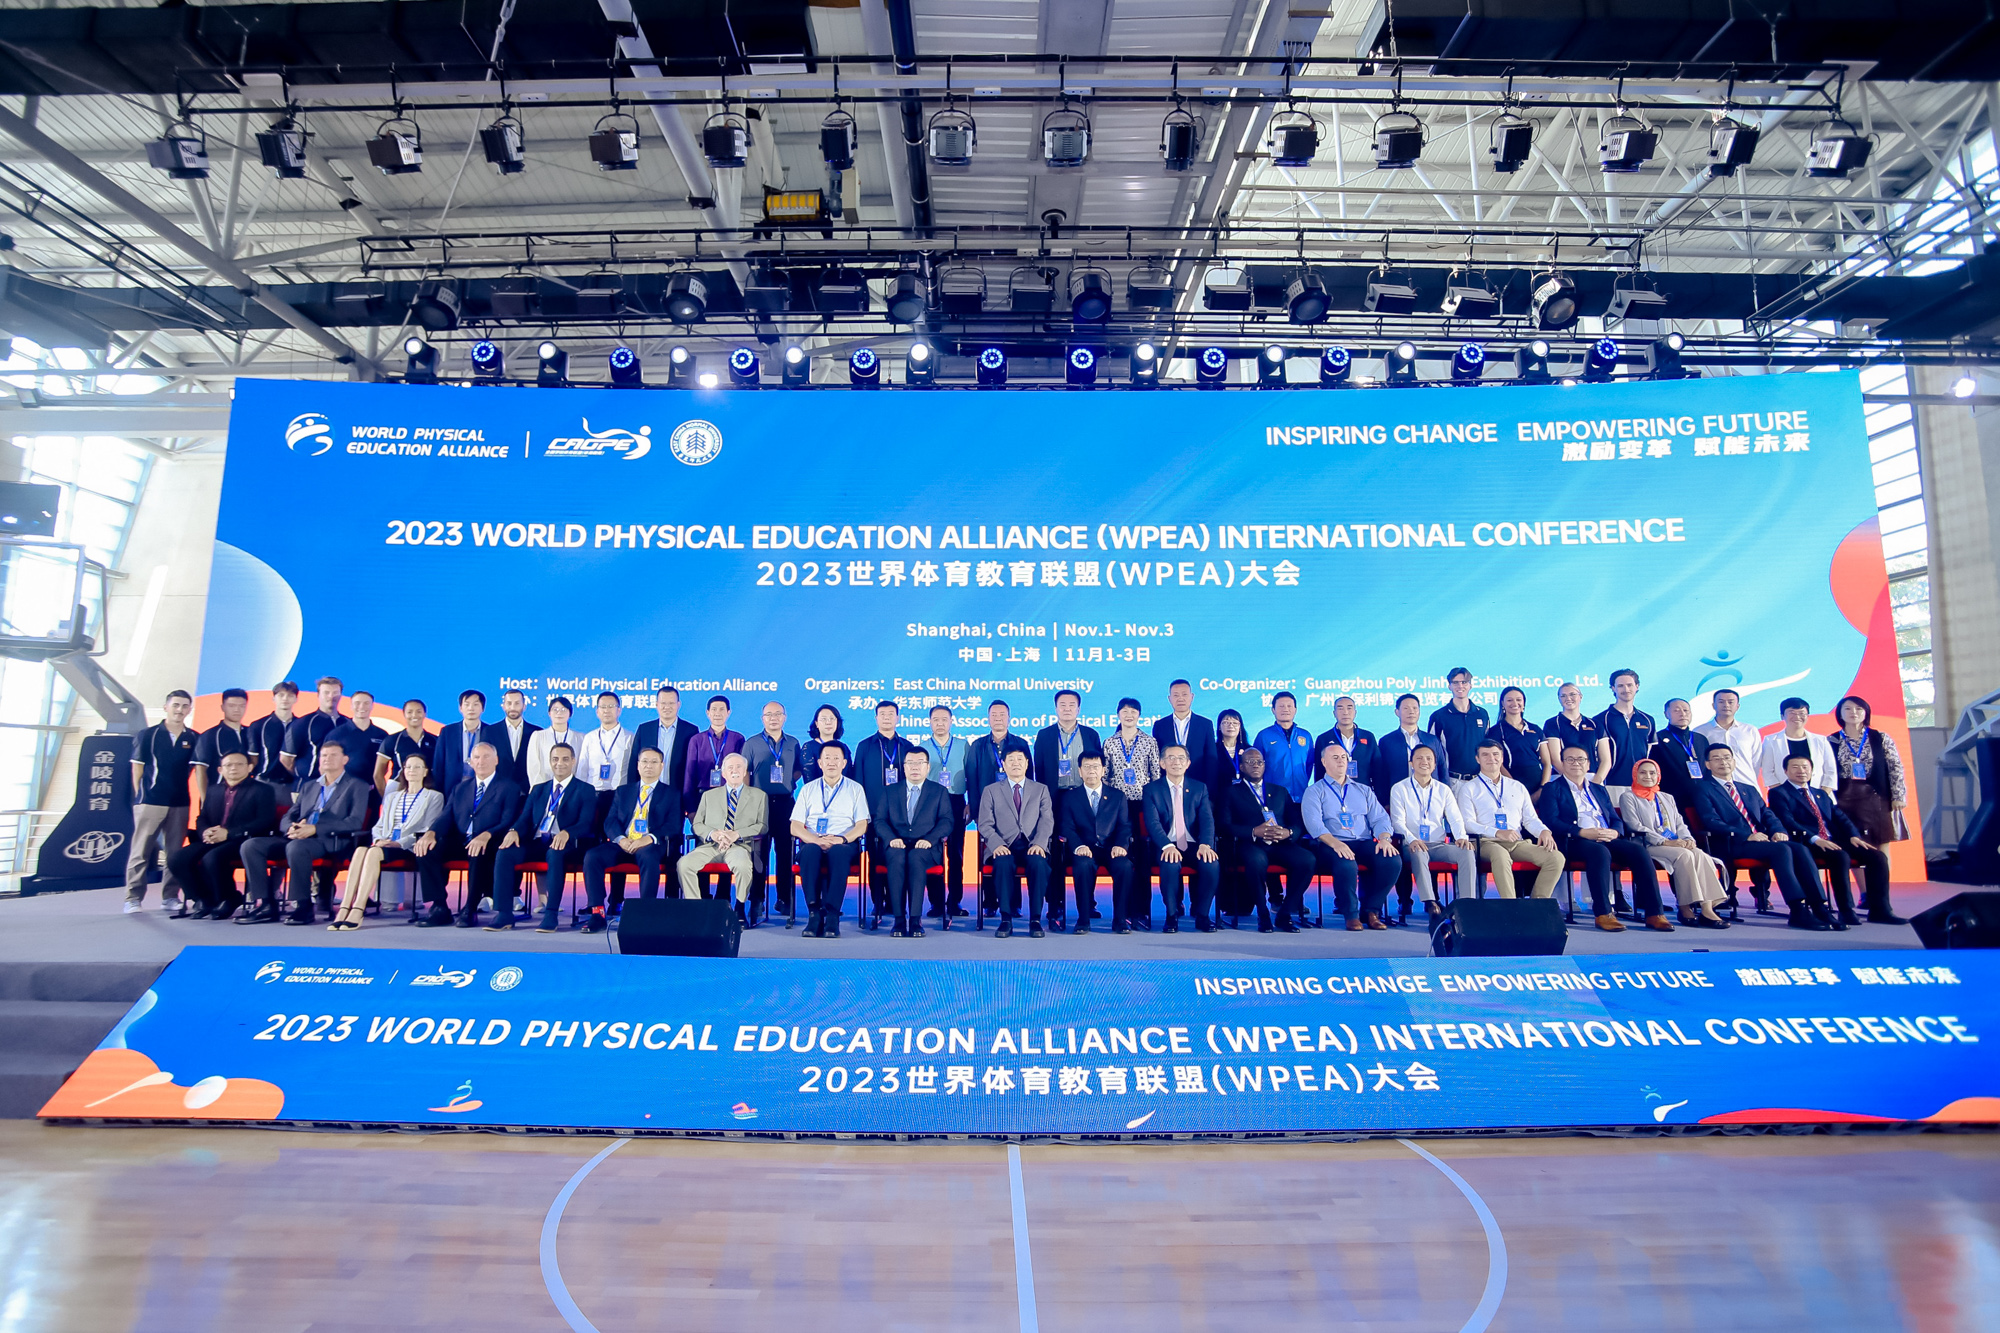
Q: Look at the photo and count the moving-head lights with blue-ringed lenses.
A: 10